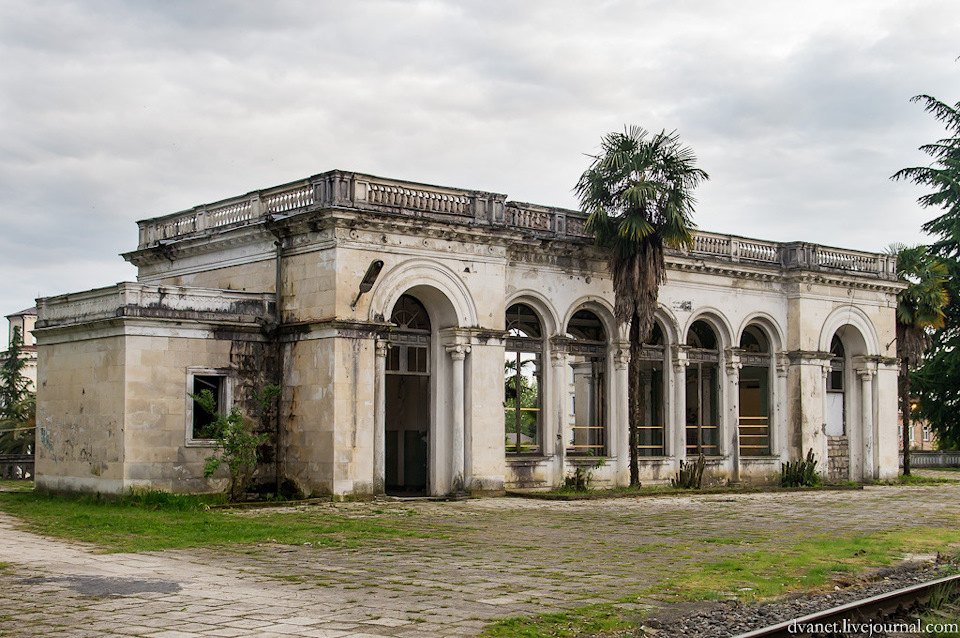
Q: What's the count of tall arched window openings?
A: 5